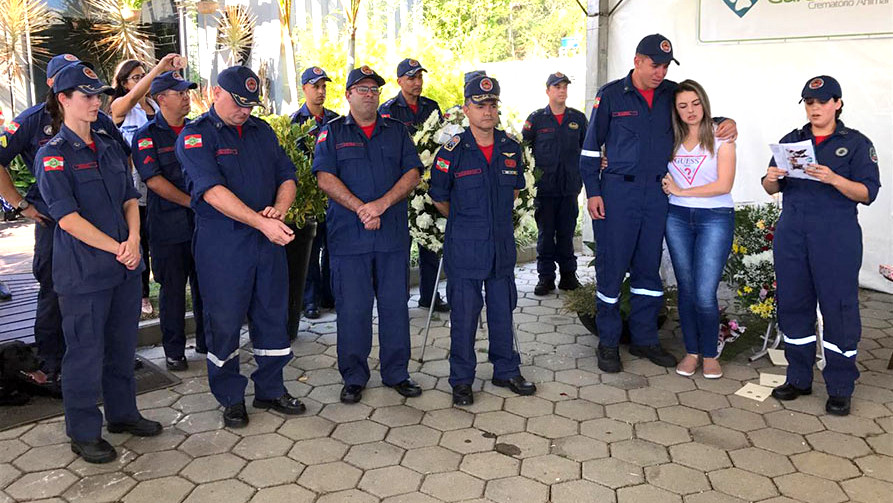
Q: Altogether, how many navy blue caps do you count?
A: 11